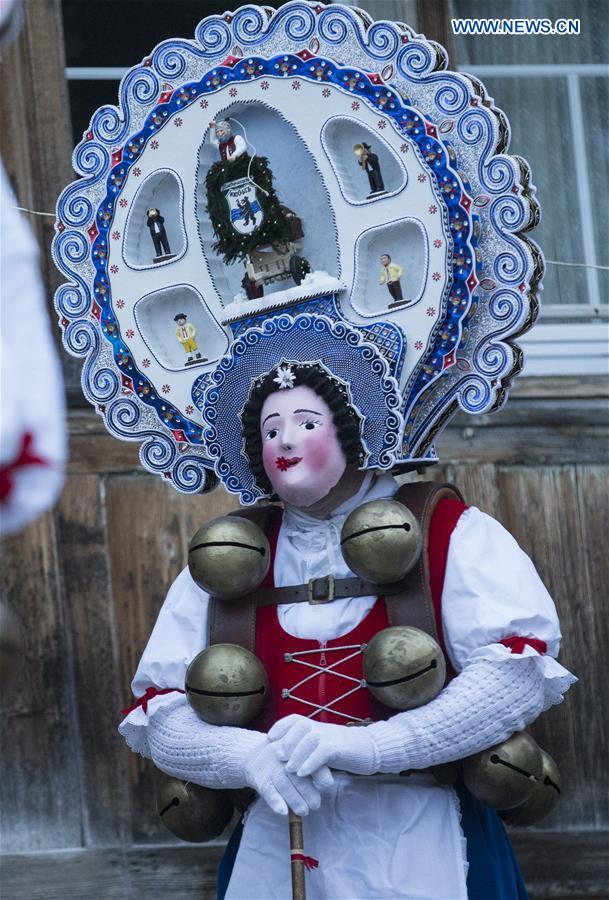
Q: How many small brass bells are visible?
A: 7